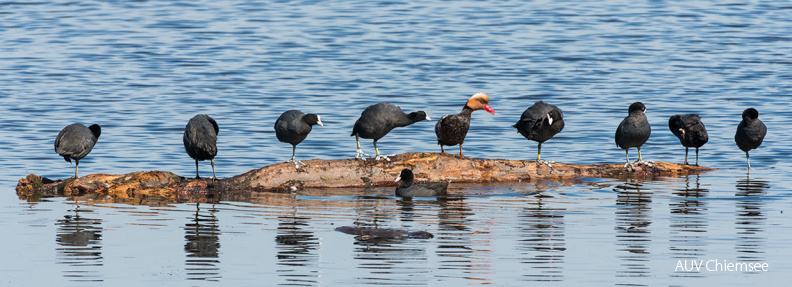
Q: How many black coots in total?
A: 9